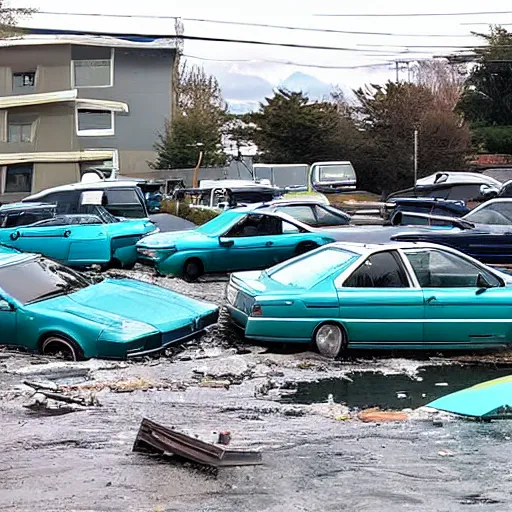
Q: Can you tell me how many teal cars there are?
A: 4